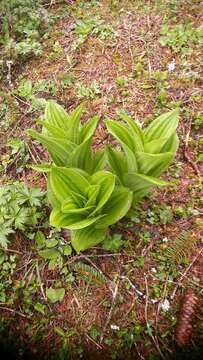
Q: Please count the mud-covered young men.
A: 0